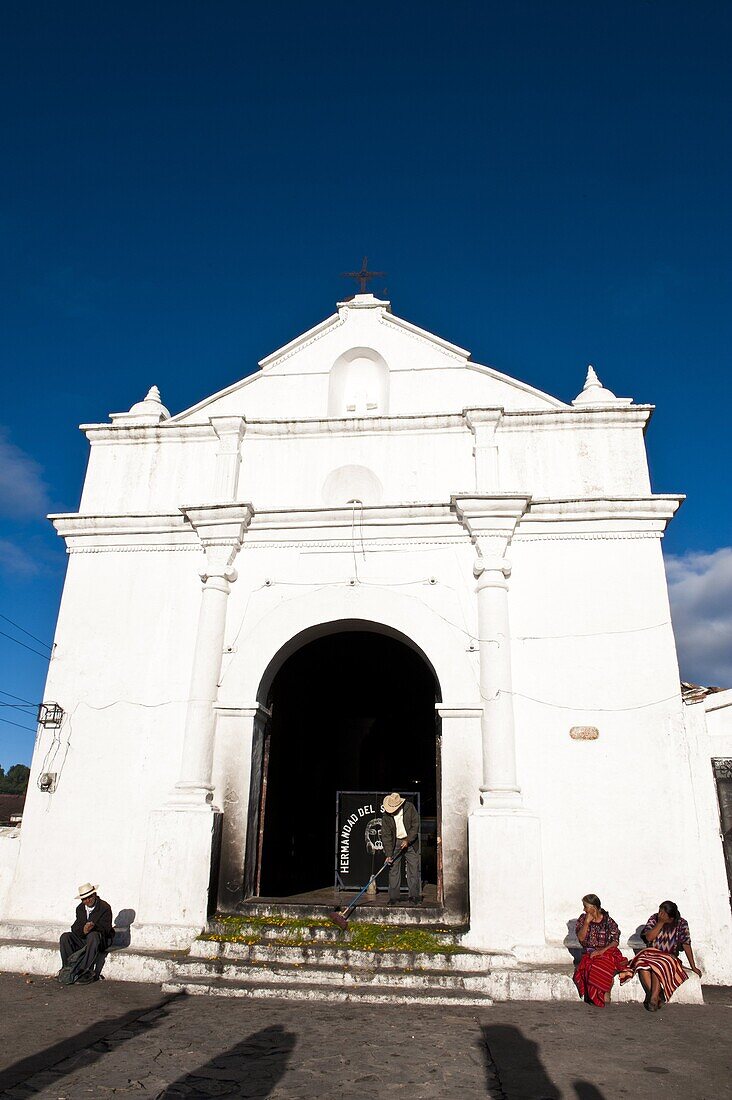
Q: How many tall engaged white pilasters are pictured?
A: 2